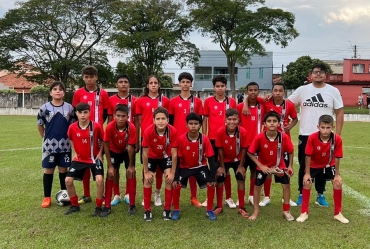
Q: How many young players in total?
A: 15